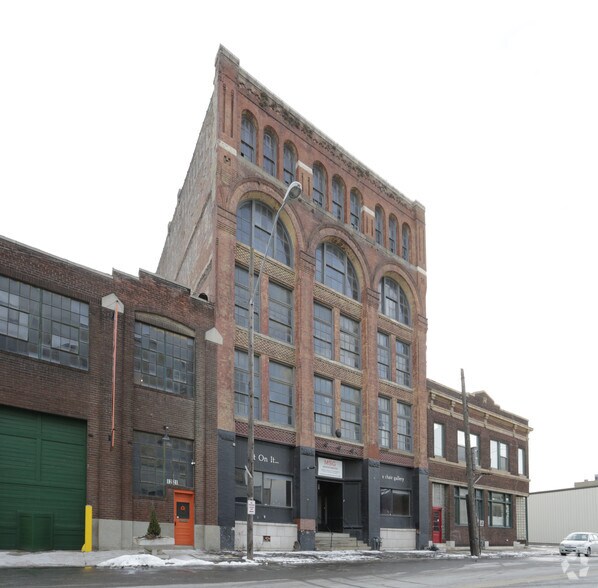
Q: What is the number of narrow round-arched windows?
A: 9